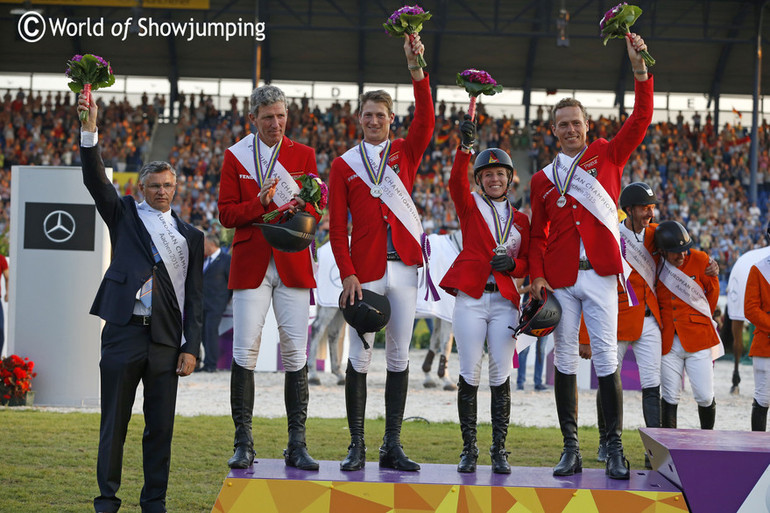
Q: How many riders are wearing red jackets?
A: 4